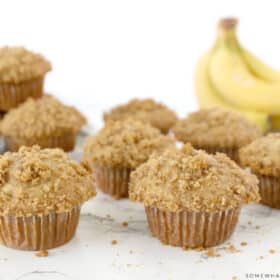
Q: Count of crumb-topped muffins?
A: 8